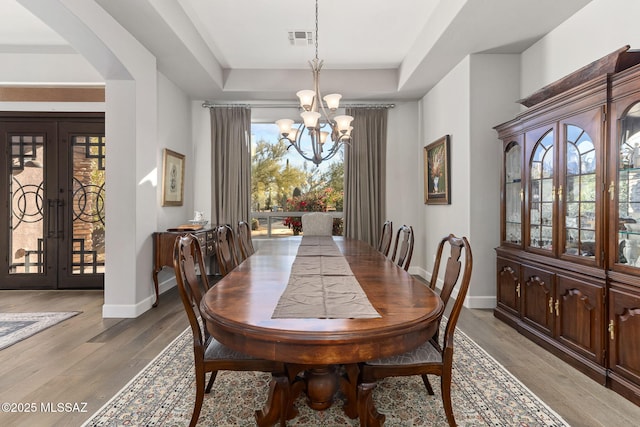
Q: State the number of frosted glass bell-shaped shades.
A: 8